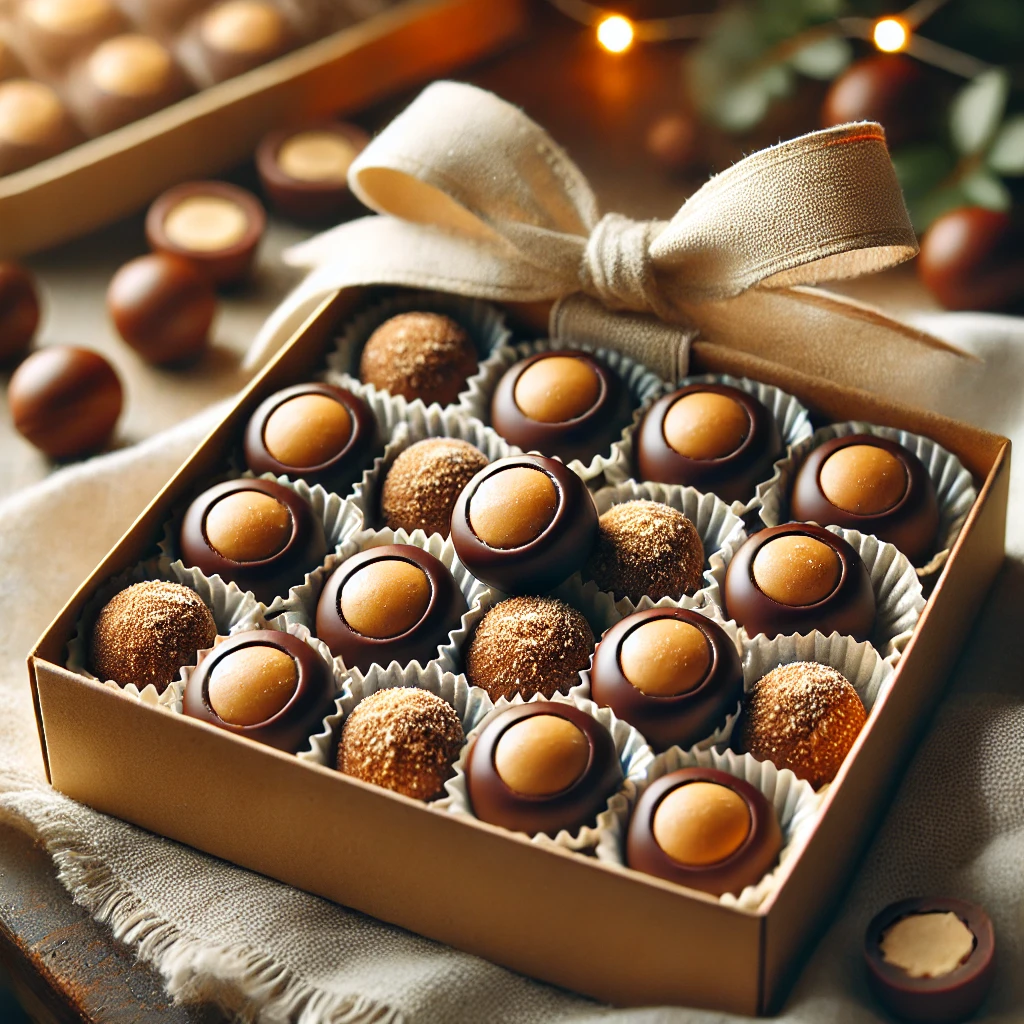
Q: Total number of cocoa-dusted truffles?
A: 7